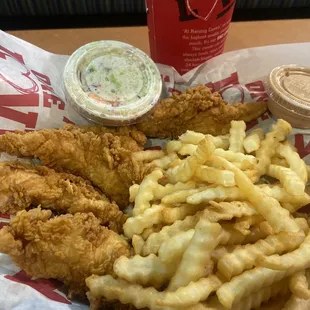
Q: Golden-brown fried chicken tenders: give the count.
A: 4